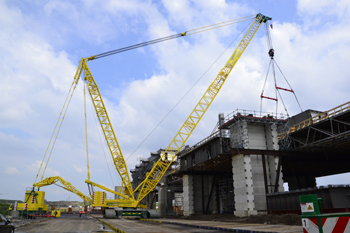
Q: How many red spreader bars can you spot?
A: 2